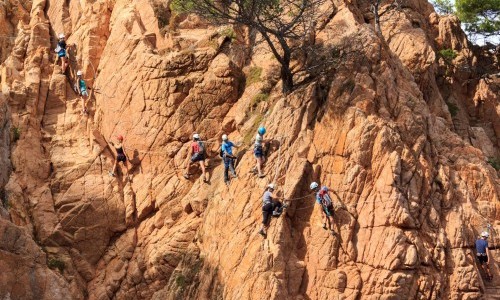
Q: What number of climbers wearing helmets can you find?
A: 9